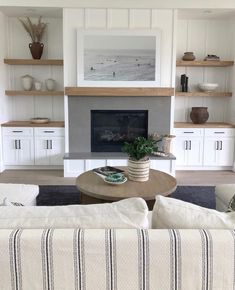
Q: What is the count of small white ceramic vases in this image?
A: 3